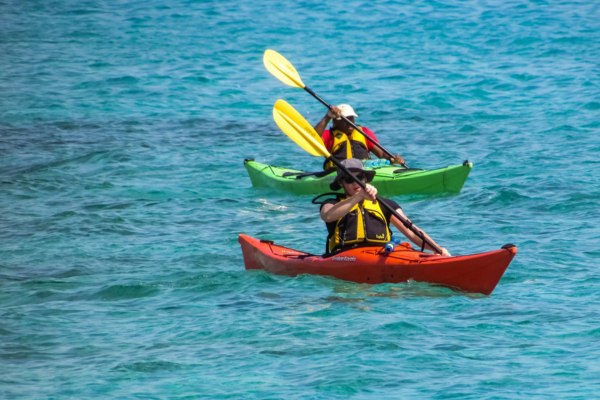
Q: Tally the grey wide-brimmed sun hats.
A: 1